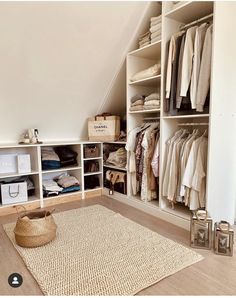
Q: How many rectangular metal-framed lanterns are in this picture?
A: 2